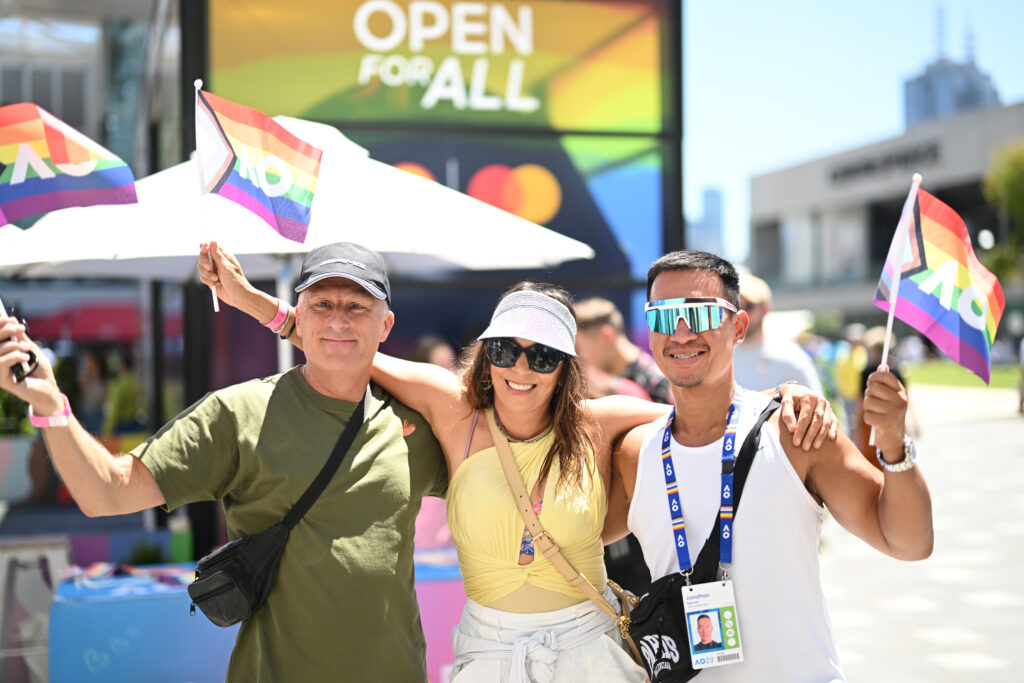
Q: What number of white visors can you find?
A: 1